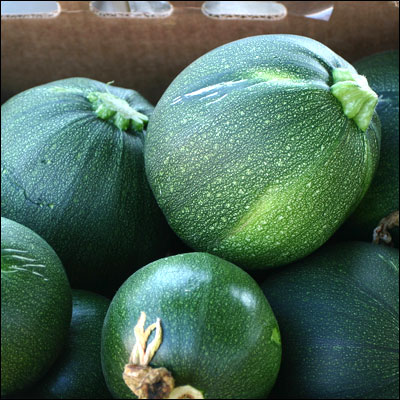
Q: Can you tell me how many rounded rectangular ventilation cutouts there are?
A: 3